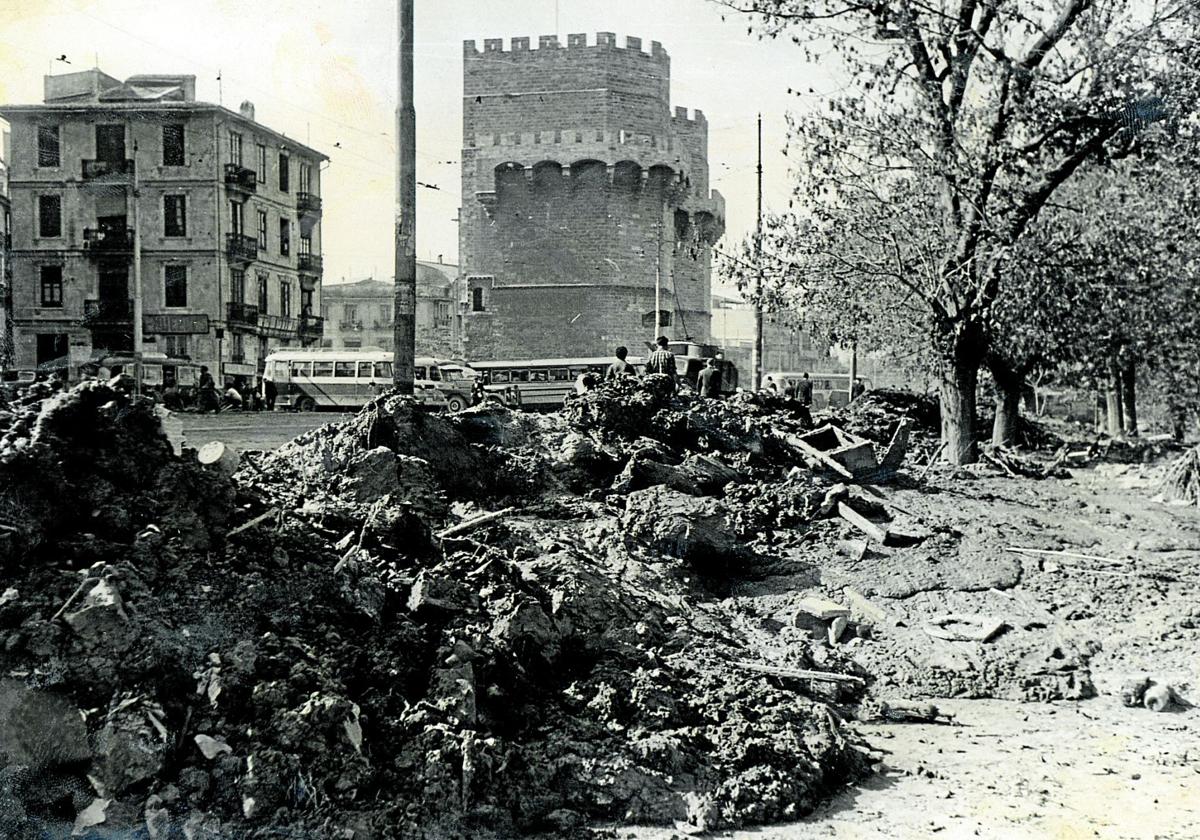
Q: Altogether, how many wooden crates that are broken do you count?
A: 1